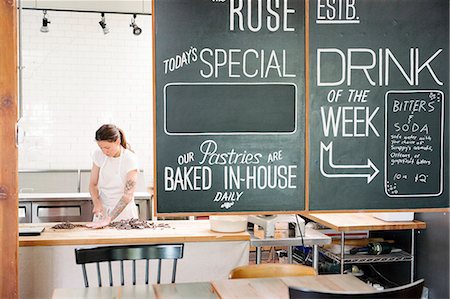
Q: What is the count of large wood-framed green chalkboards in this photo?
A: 2